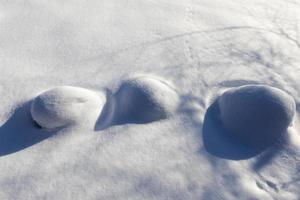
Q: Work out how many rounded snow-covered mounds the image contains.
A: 3